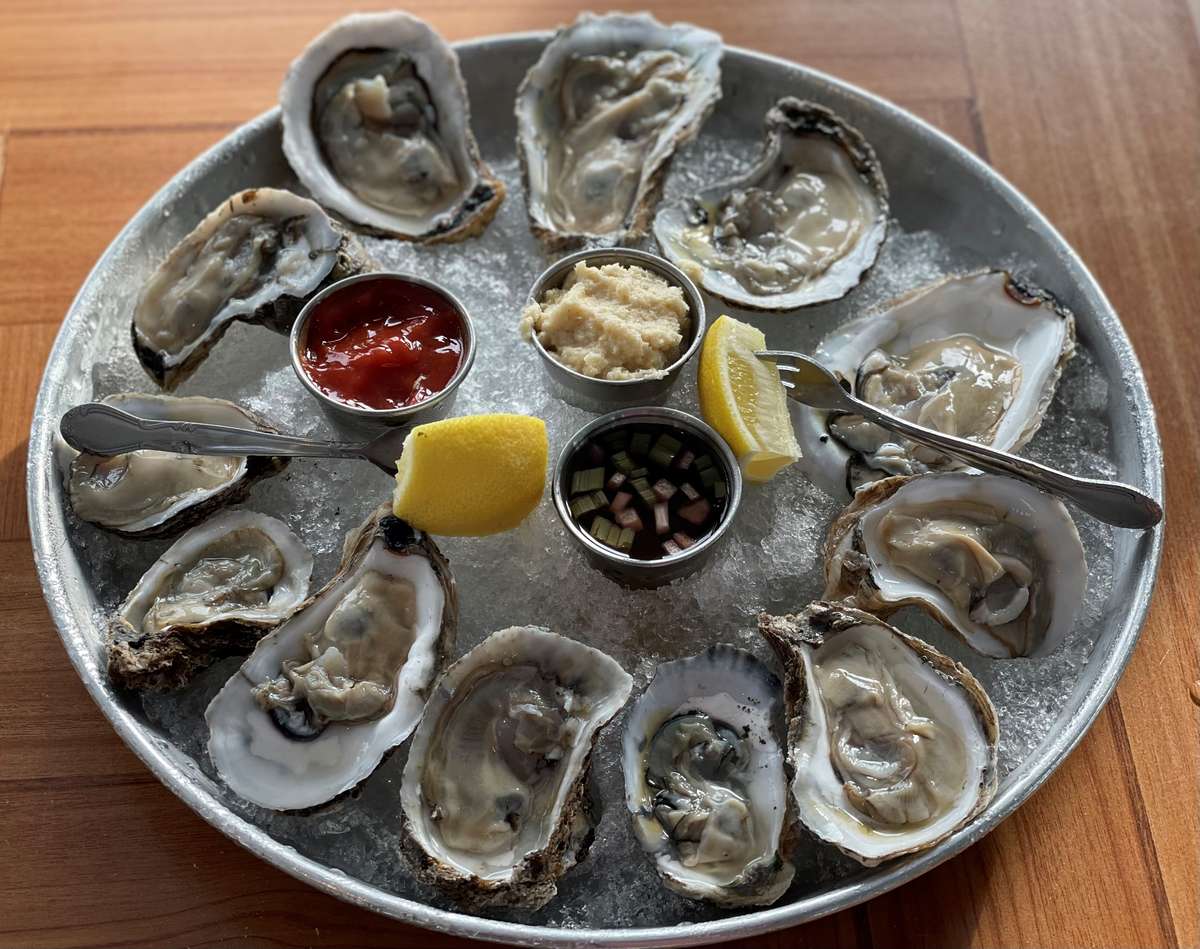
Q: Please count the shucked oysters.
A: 12